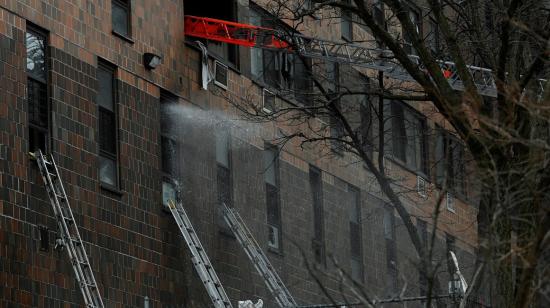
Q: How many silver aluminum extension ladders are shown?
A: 3